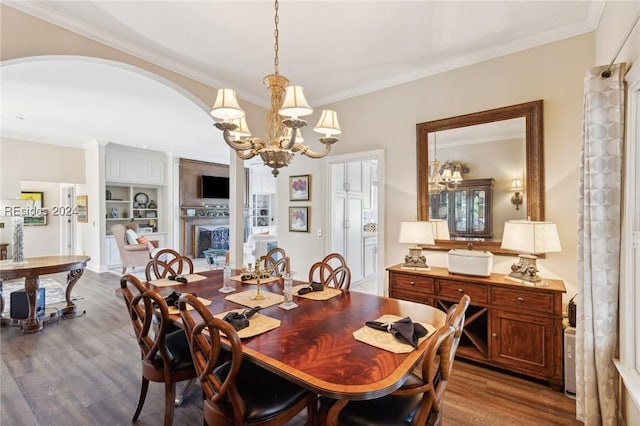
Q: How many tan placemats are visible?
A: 7